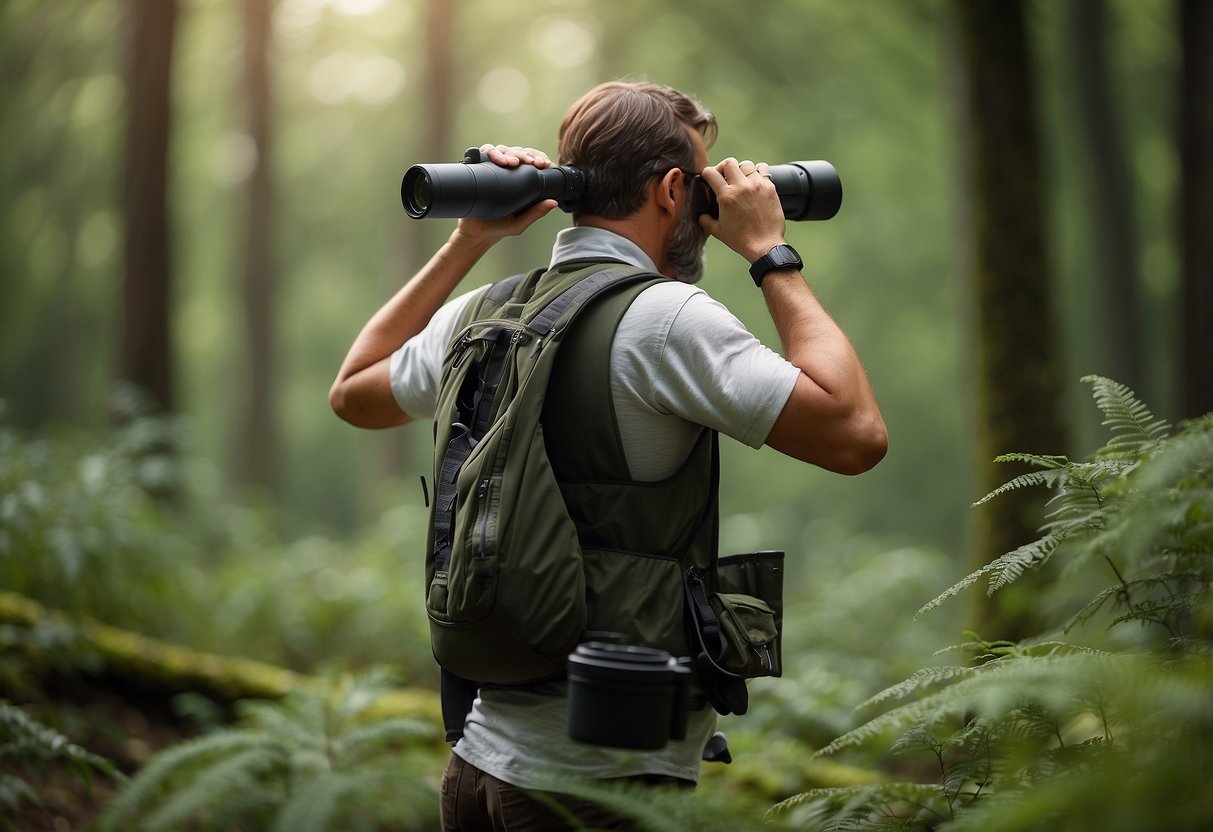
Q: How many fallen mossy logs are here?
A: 1